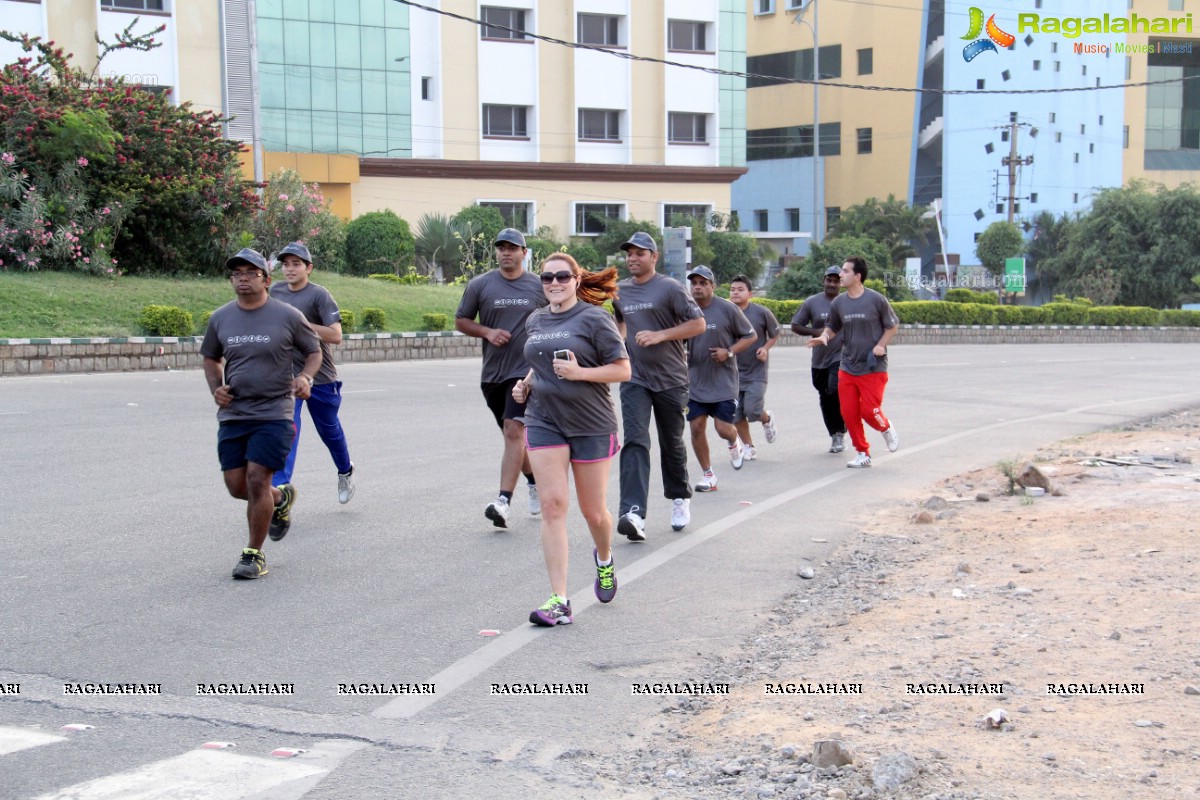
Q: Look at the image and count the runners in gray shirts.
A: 9